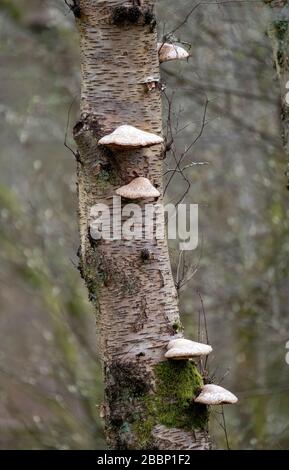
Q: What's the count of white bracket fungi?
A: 5